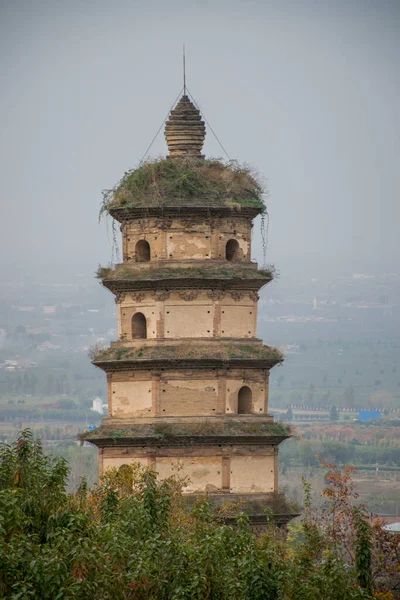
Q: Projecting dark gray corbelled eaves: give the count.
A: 5